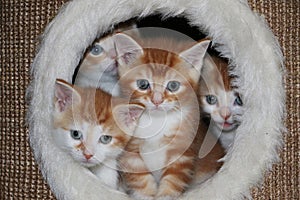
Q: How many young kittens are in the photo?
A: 4